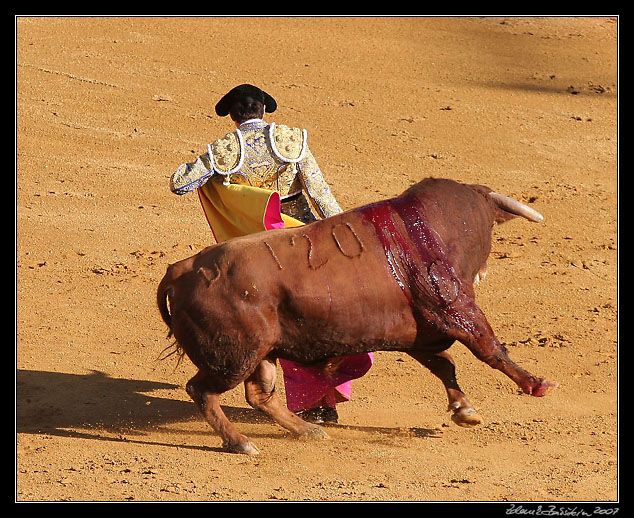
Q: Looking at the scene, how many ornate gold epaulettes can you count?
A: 2